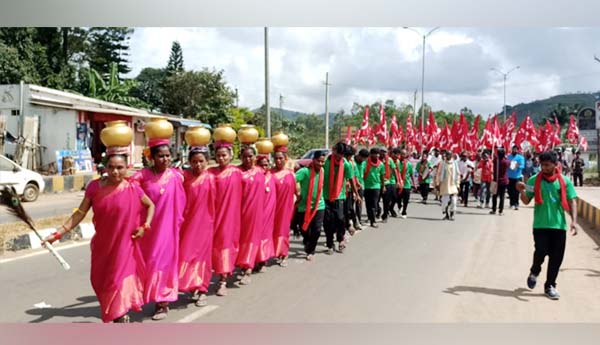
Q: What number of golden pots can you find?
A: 7